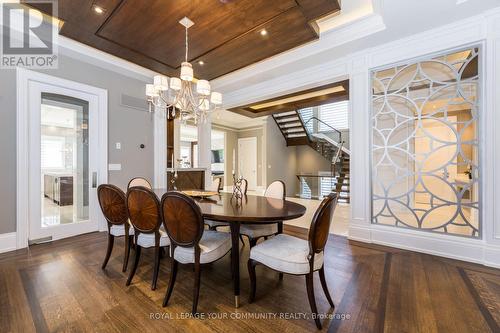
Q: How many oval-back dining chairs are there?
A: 8